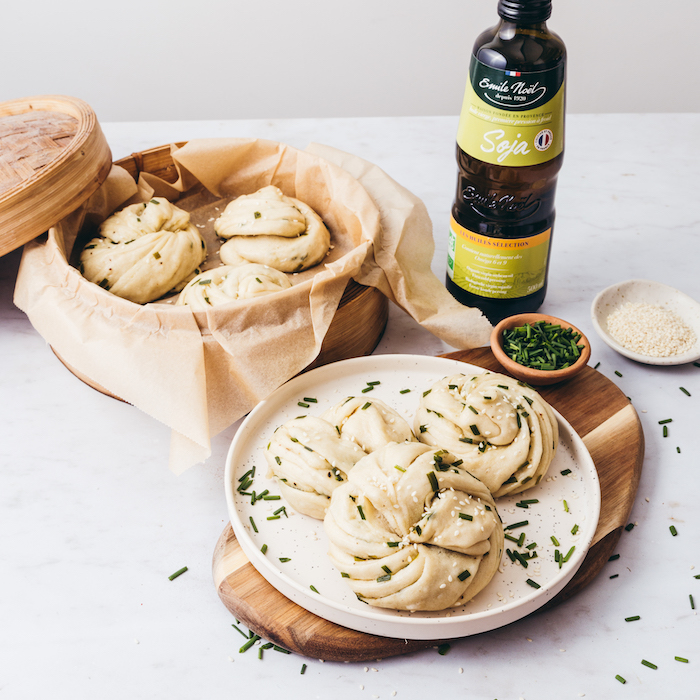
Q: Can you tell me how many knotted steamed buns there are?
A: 6